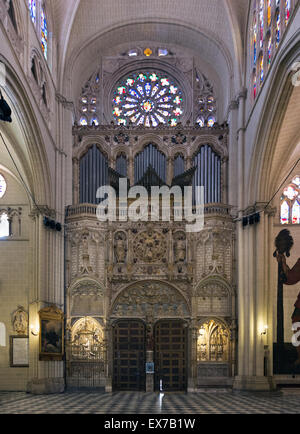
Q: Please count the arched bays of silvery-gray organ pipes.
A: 5